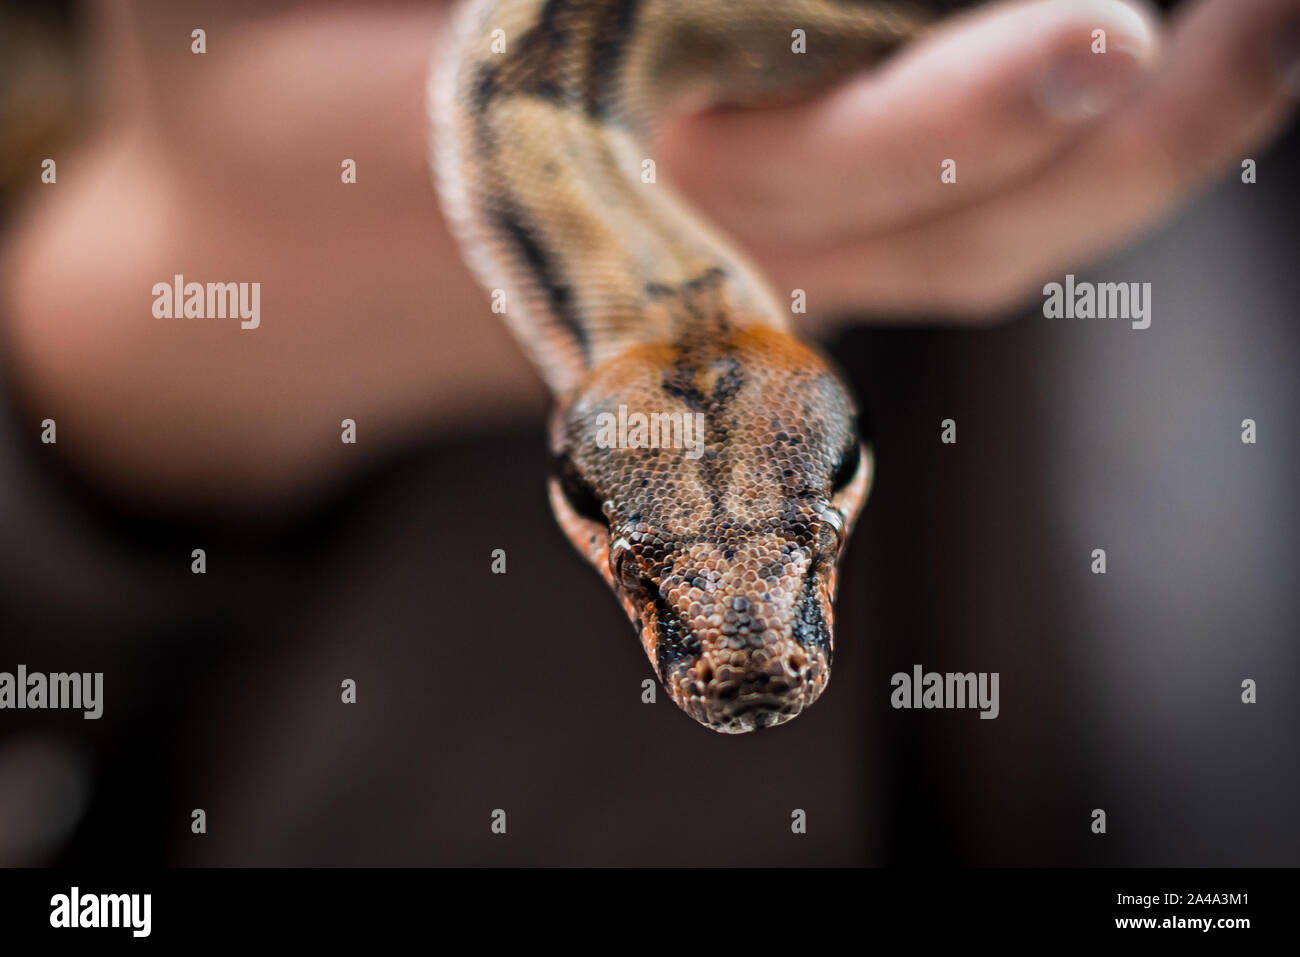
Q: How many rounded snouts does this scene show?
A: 1